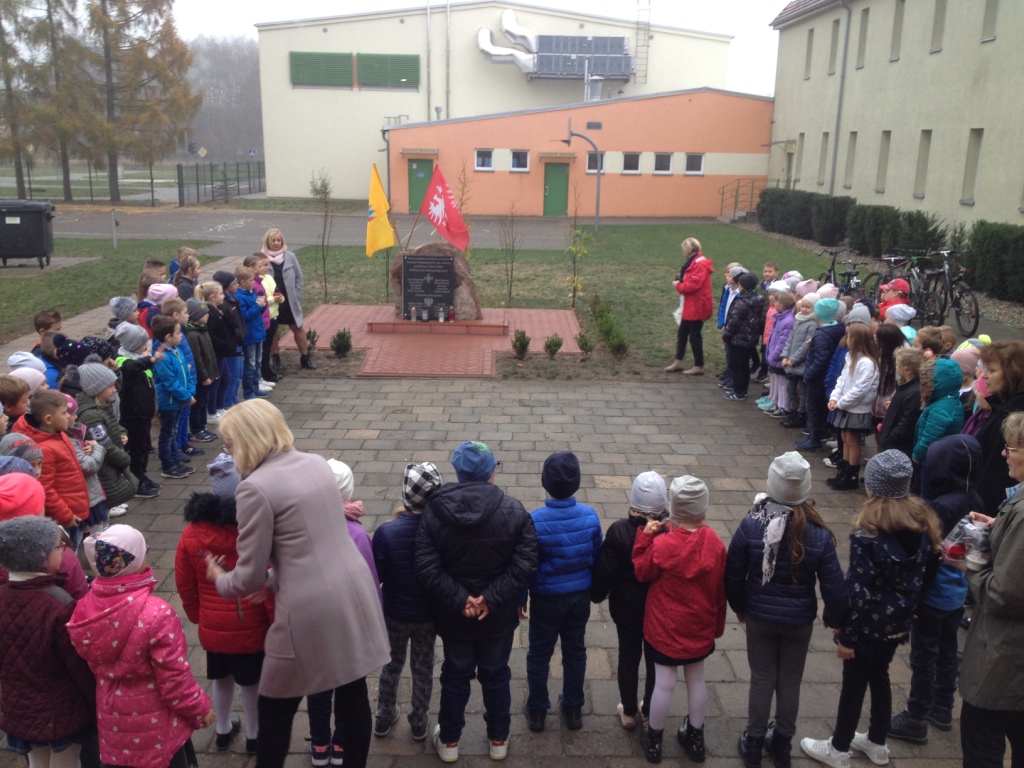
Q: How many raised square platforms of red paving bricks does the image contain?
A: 1